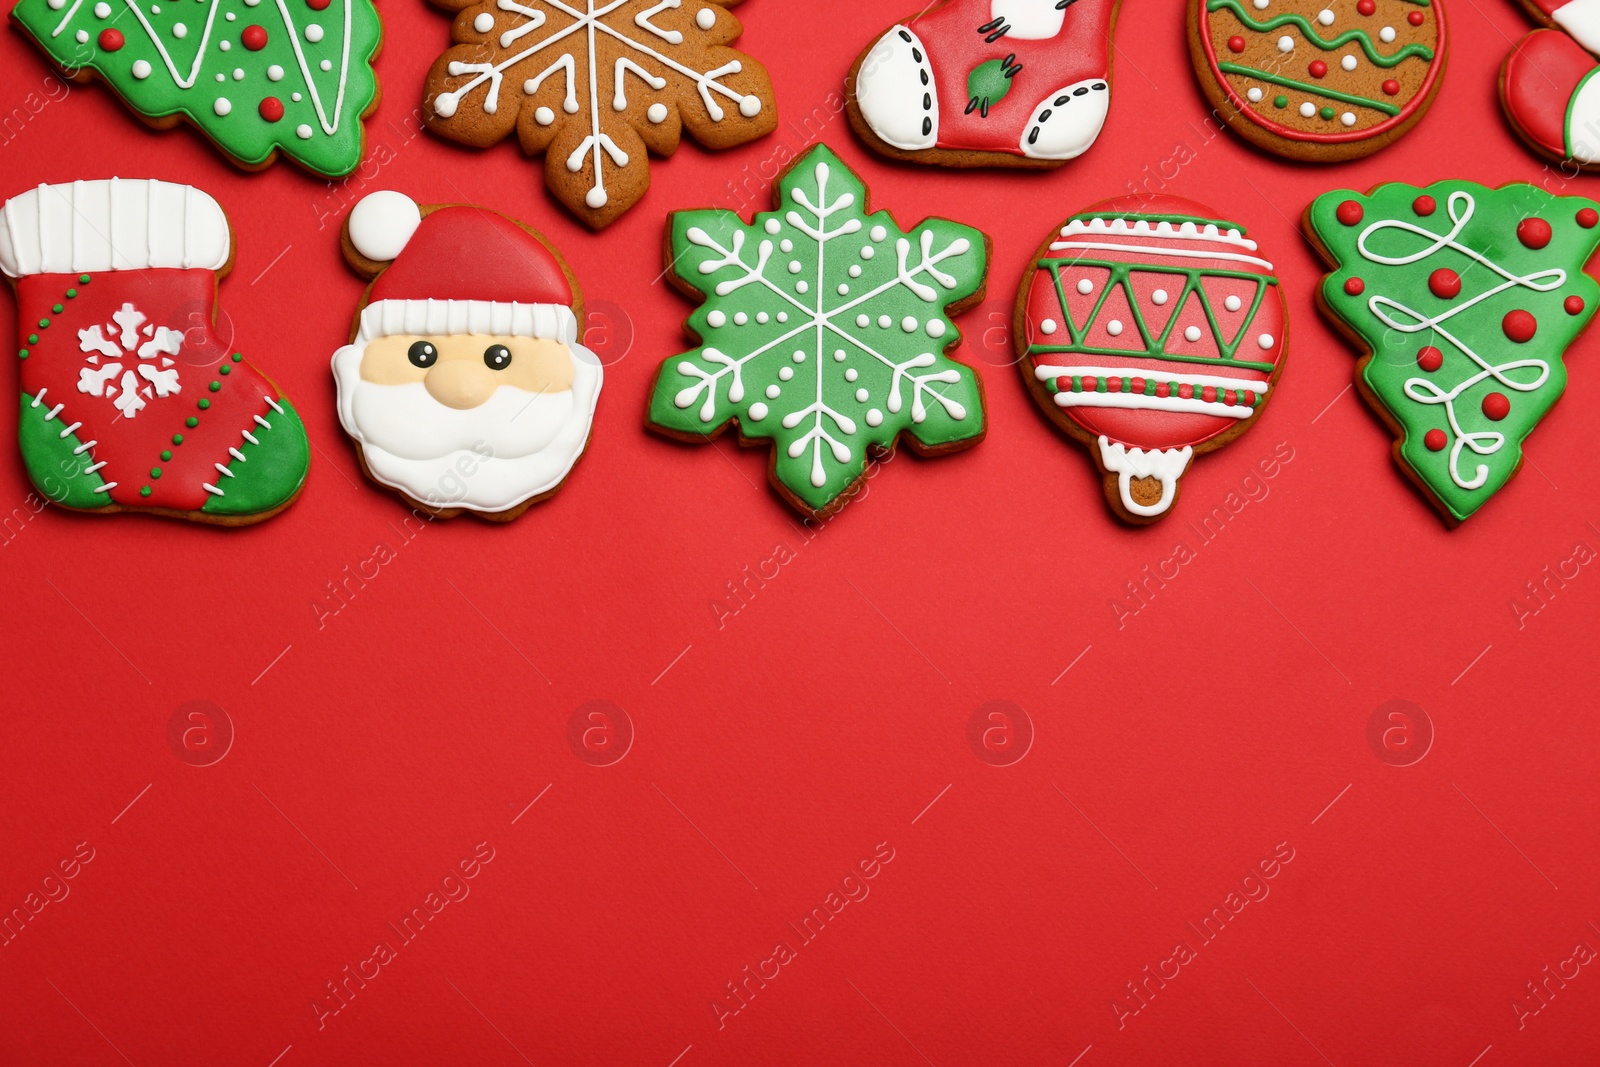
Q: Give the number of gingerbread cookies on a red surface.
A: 10